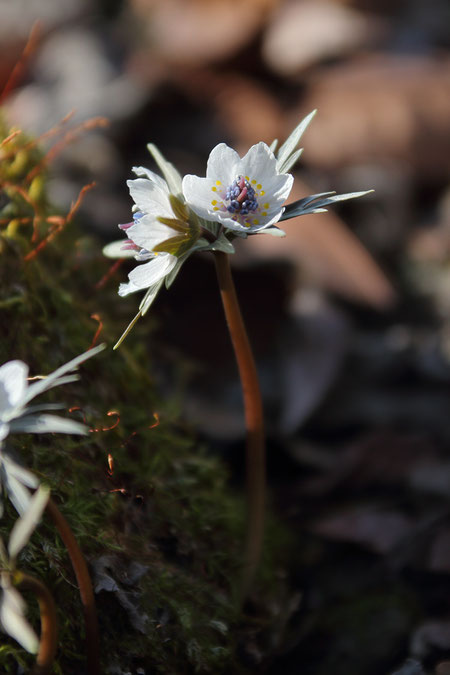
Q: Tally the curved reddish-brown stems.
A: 3